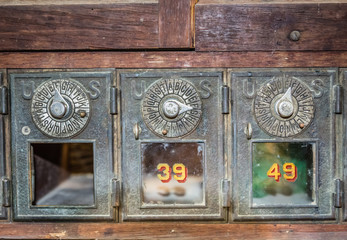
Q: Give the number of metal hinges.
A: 8